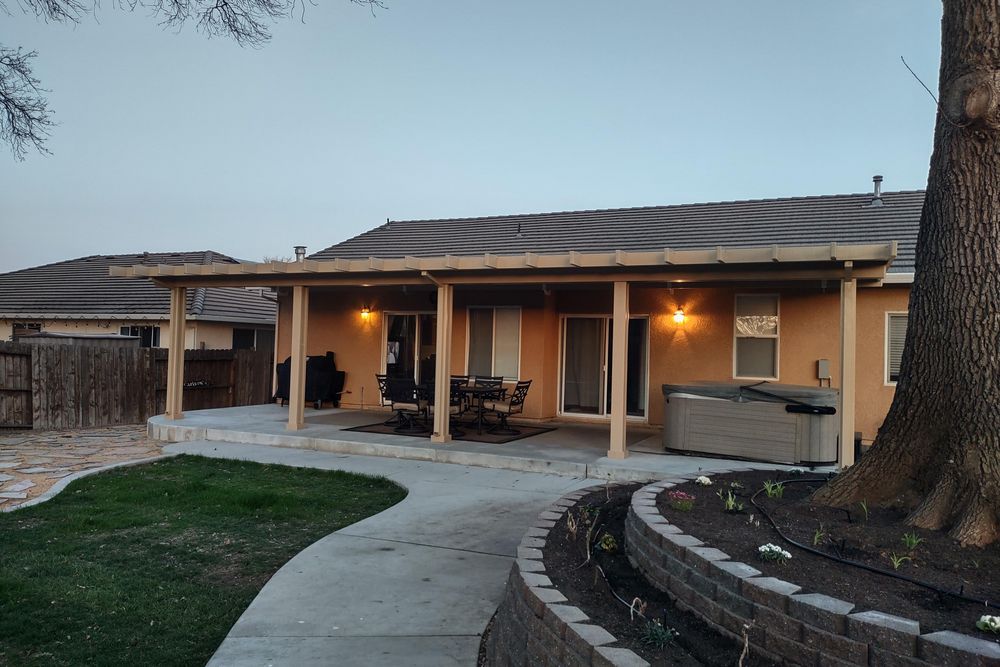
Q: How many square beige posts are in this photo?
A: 5